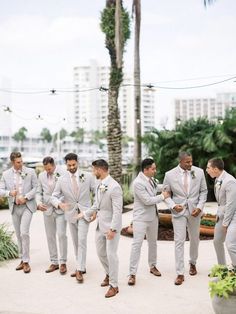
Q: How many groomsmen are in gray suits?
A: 7